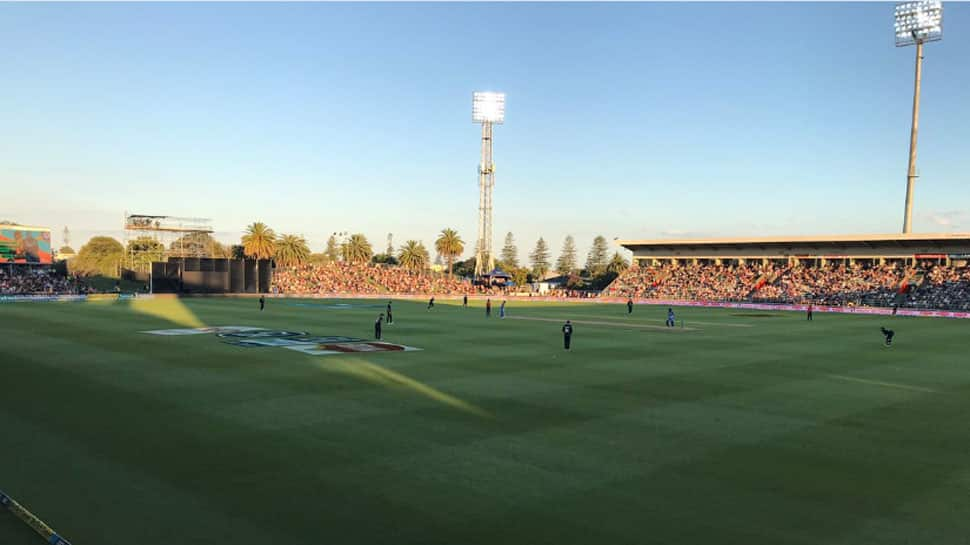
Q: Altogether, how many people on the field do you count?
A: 12